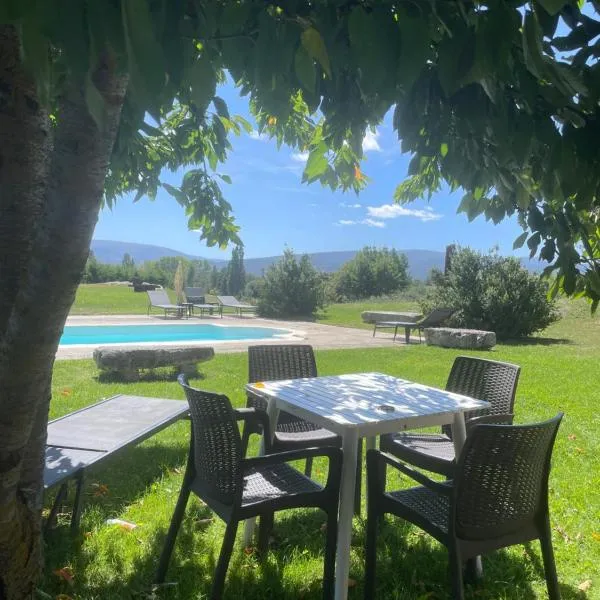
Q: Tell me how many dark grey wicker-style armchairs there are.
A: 4